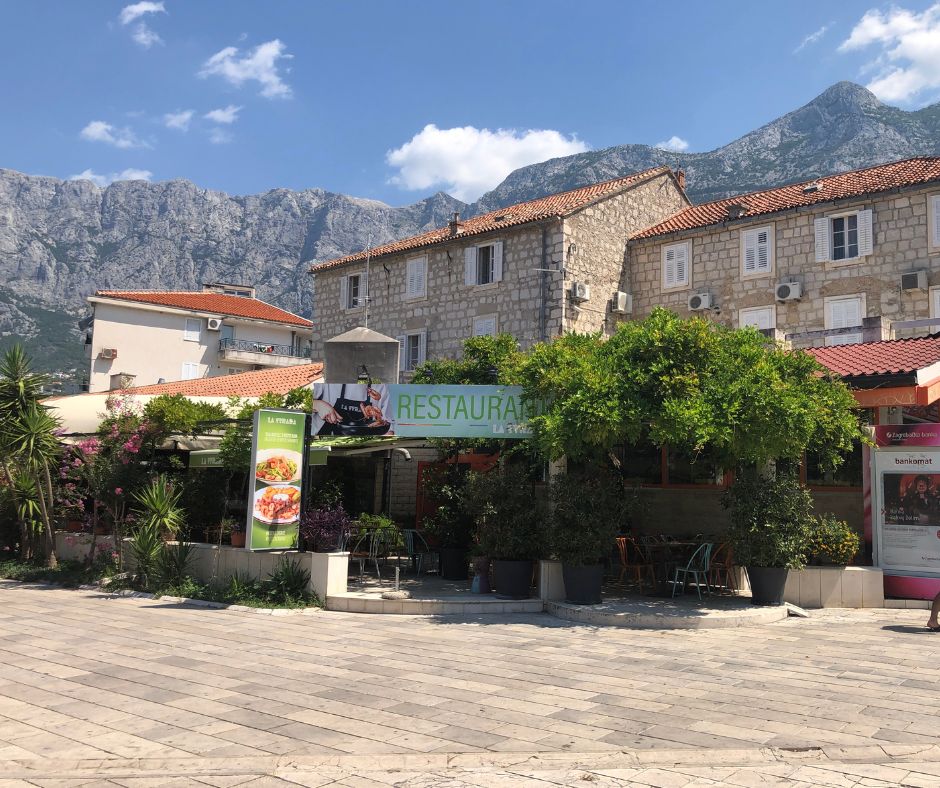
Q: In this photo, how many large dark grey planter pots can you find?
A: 4